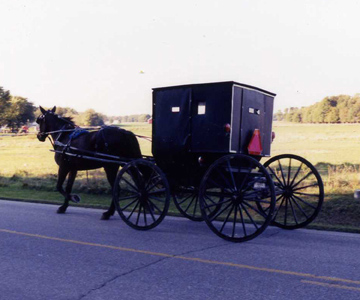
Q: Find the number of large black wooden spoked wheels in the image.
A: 4